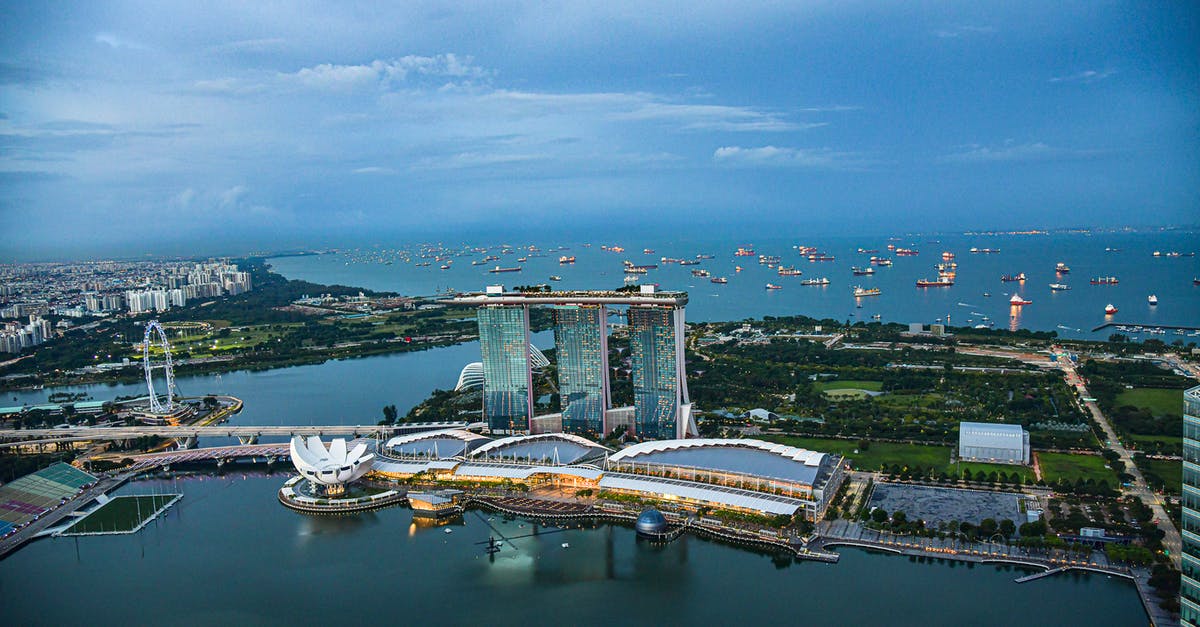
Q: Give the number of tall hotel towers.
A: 3